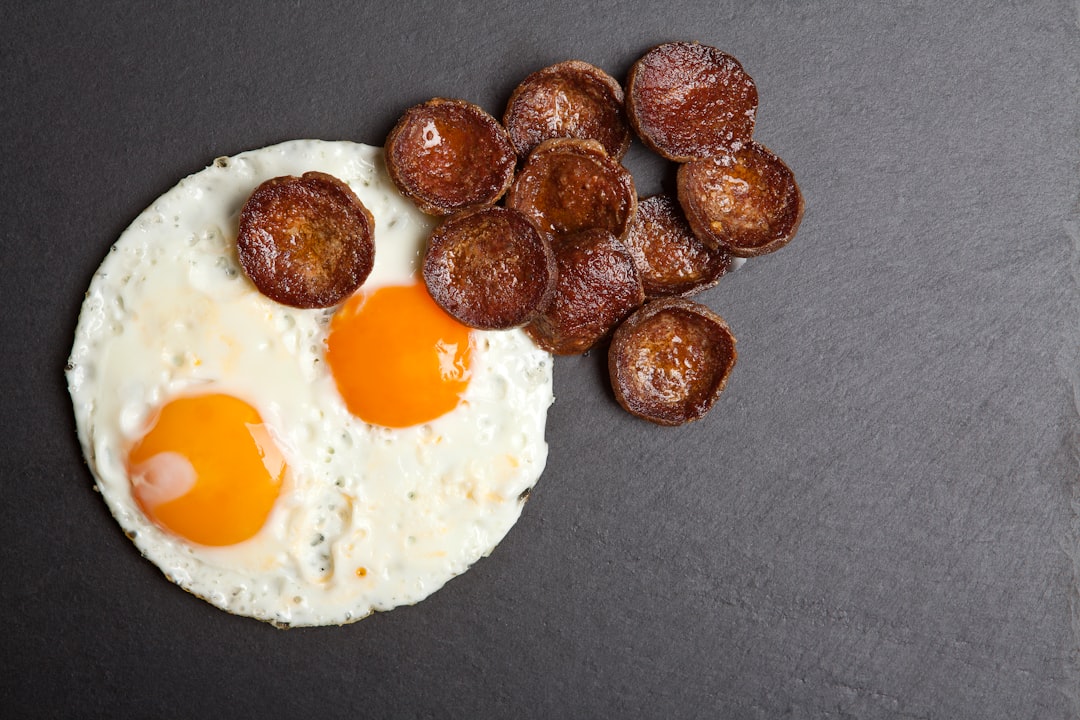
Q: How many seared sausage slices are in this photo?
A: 10